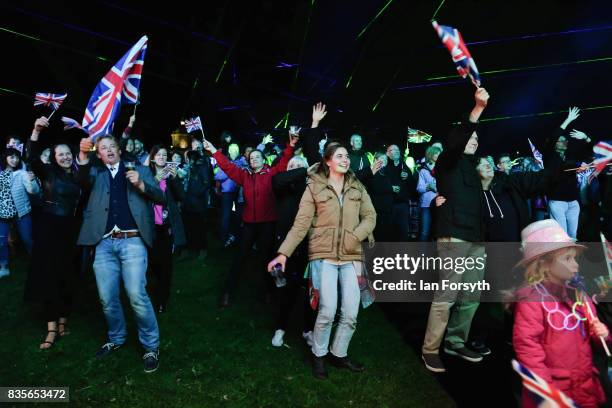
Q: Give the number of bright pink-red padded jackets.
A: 1